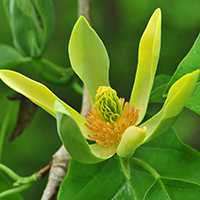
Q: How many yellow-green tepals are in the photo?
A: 6